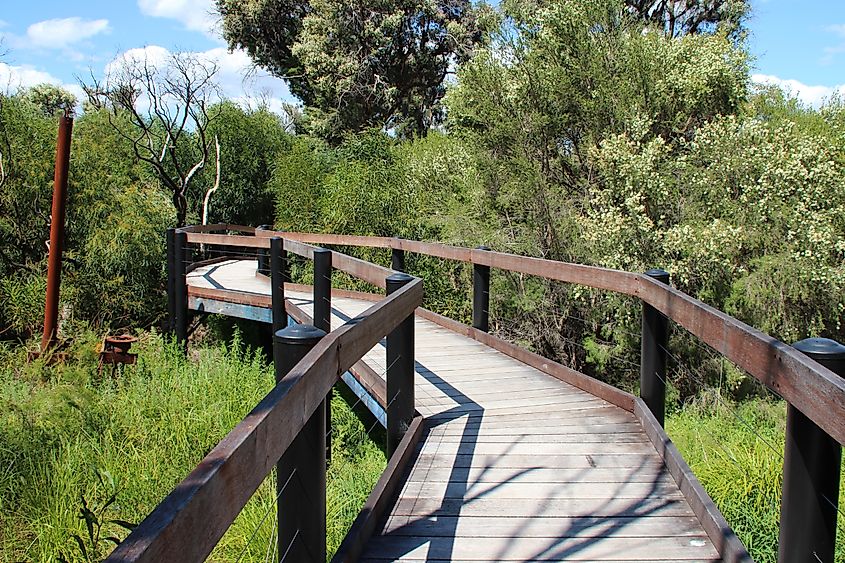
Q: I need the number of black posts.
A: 11